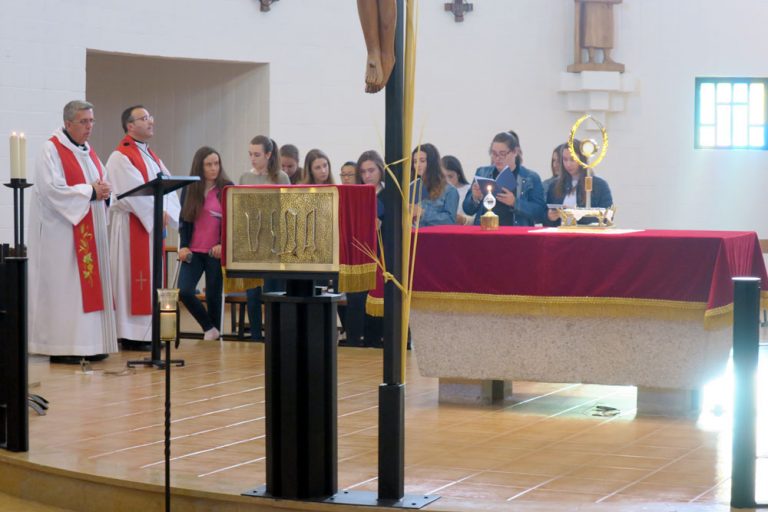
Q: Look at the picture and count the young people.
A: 11